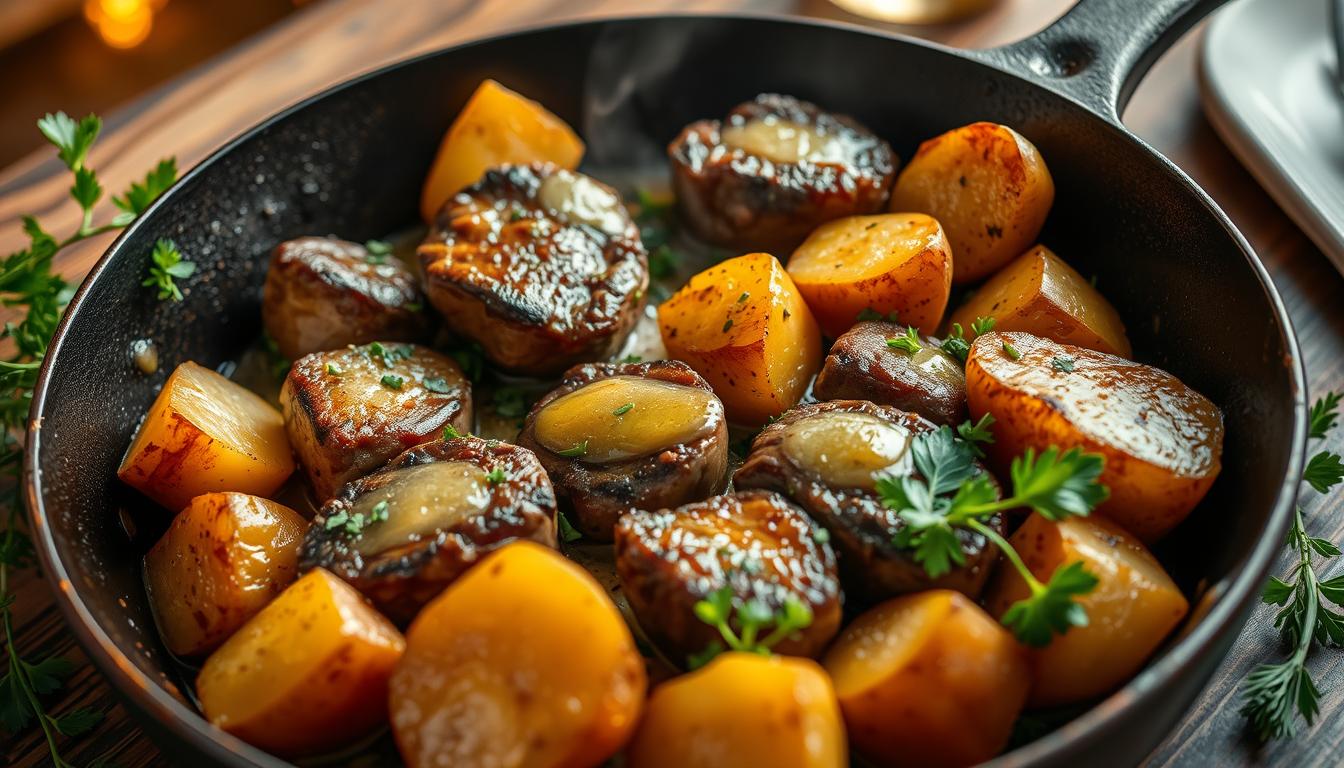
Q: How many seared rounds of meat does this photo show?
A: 9